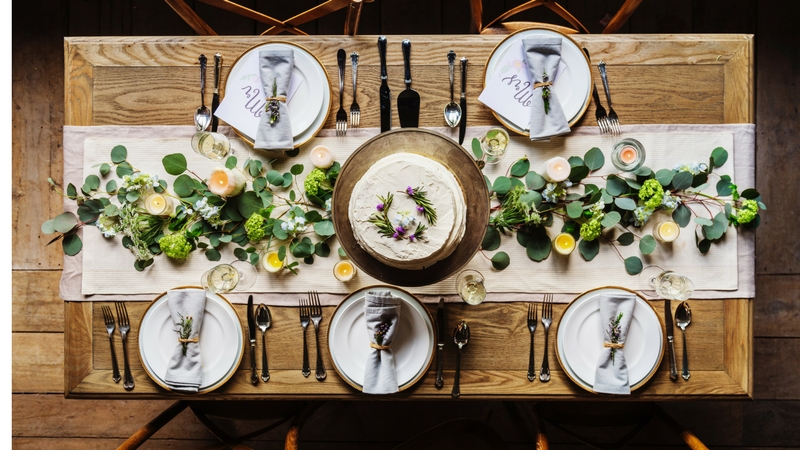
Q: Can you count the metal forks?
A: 10